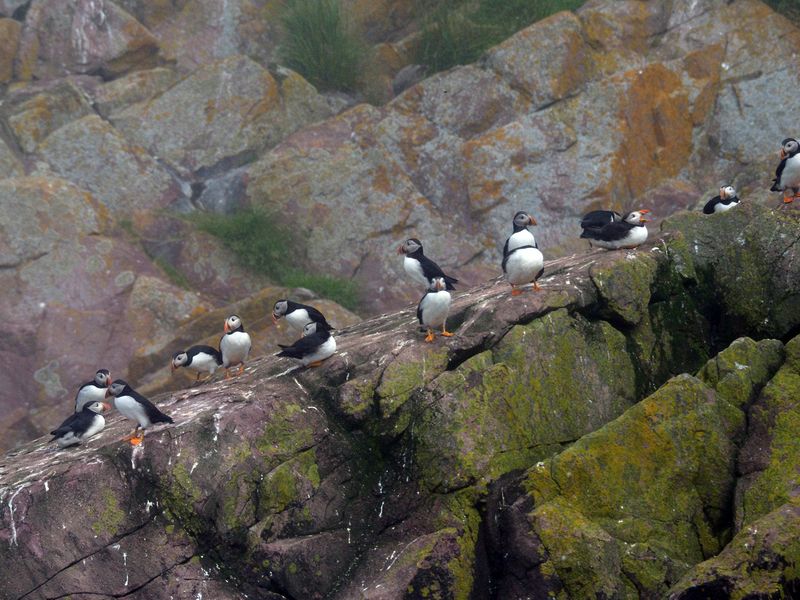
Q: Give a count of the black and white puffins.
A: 14